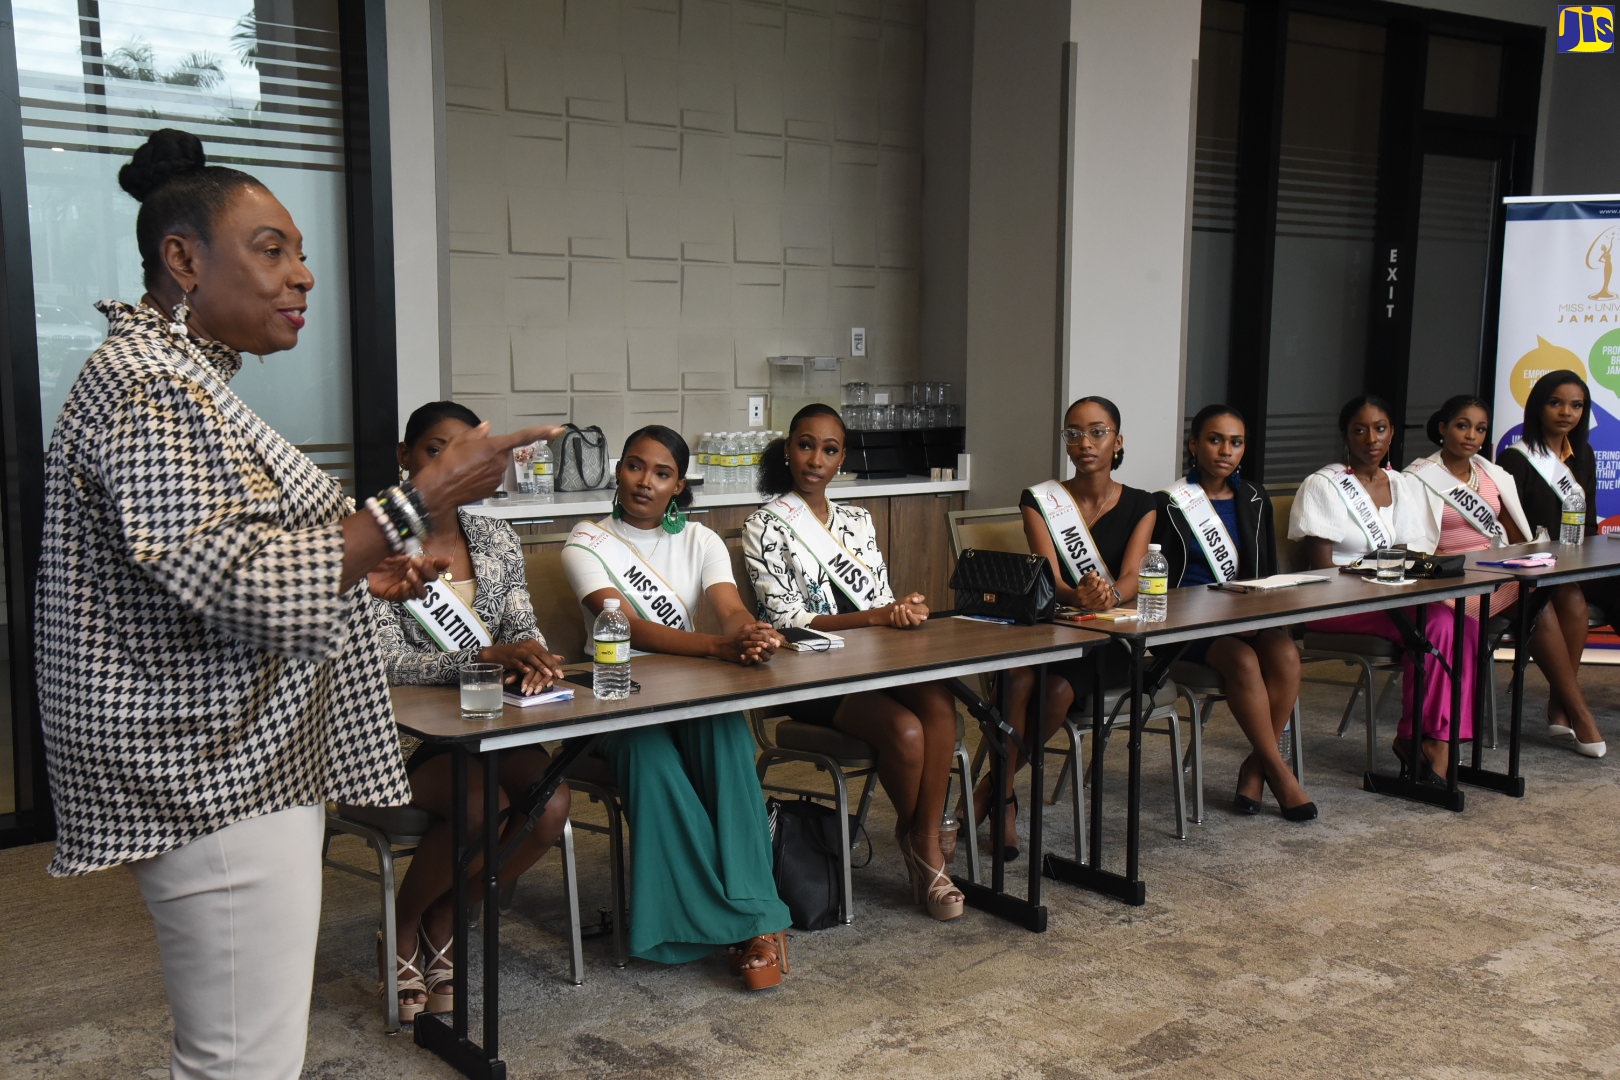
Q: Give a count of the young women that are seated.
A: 8